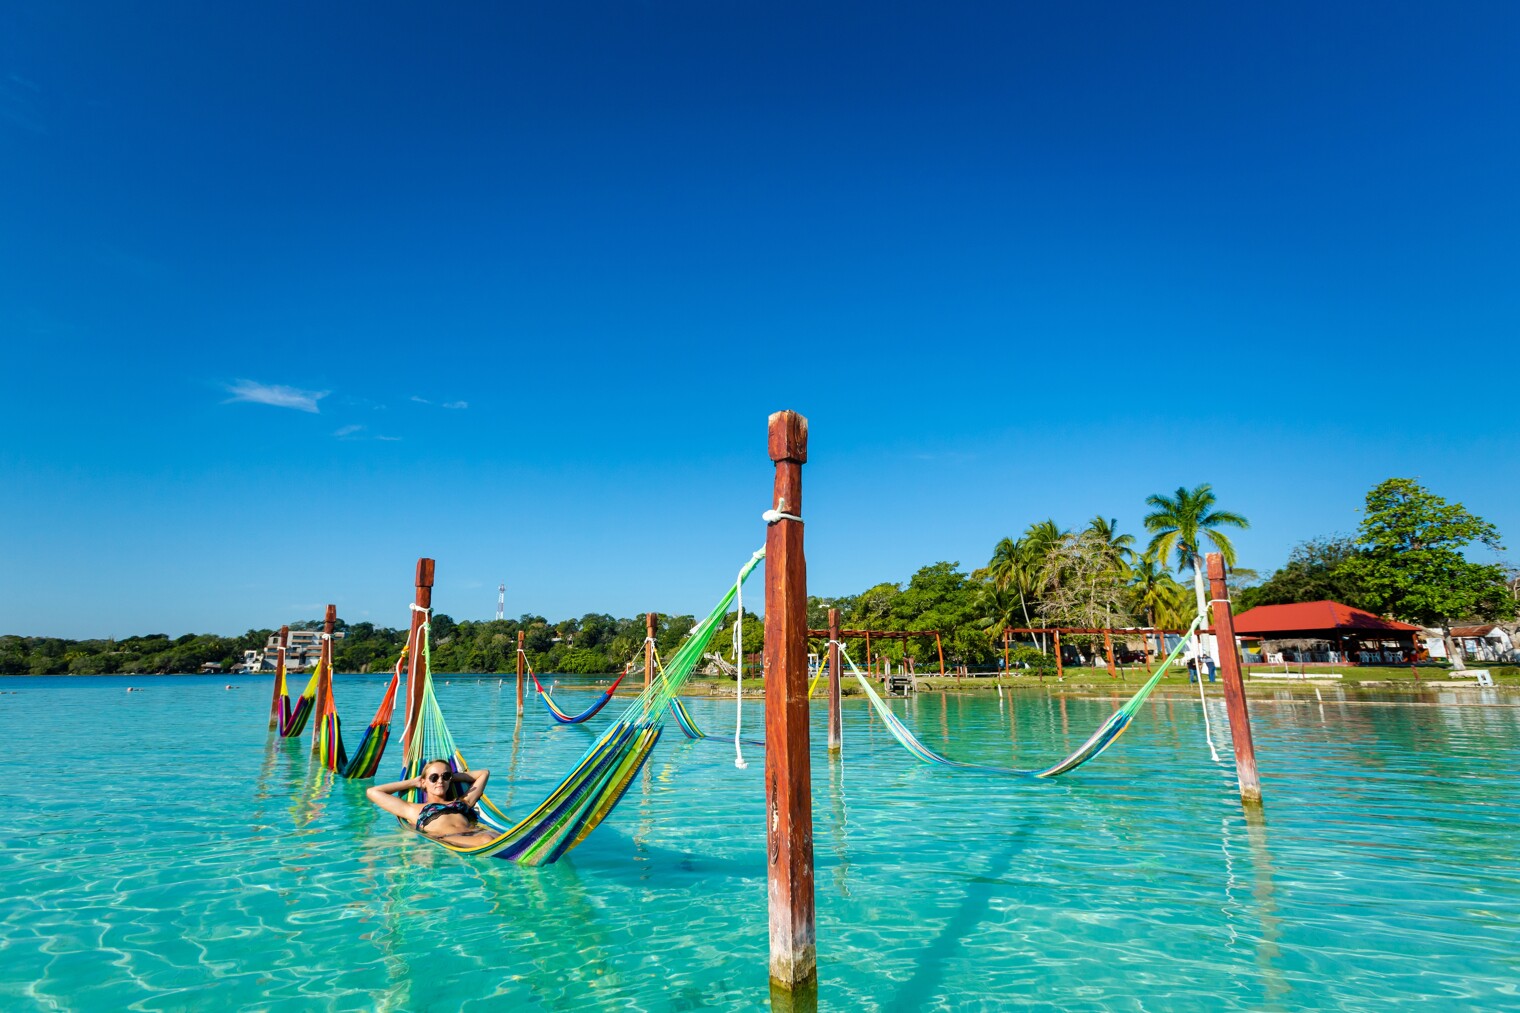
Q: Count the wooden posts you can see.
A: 8